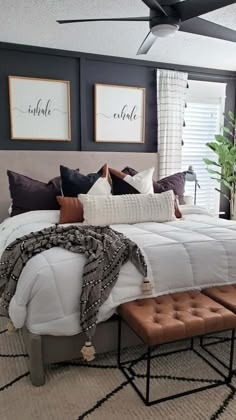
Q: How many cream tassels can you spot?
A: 3